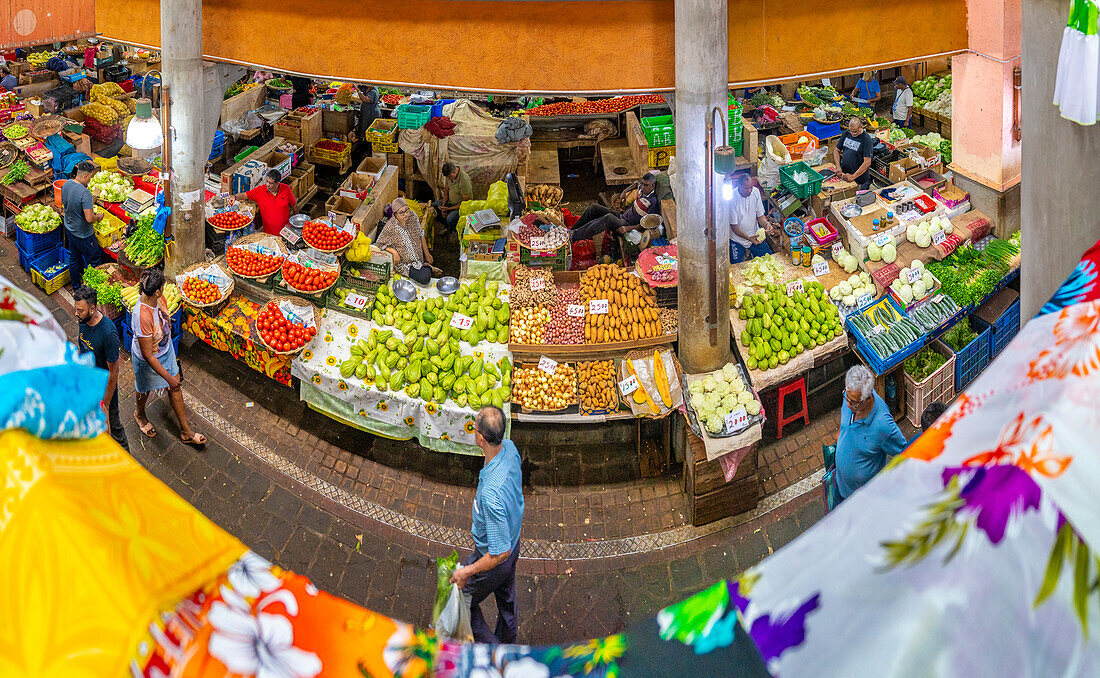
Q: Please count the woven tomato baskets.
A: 6